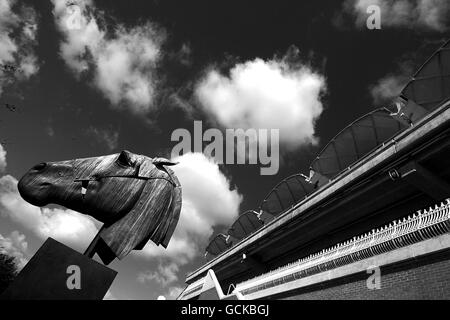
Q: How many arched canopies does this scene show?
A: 5